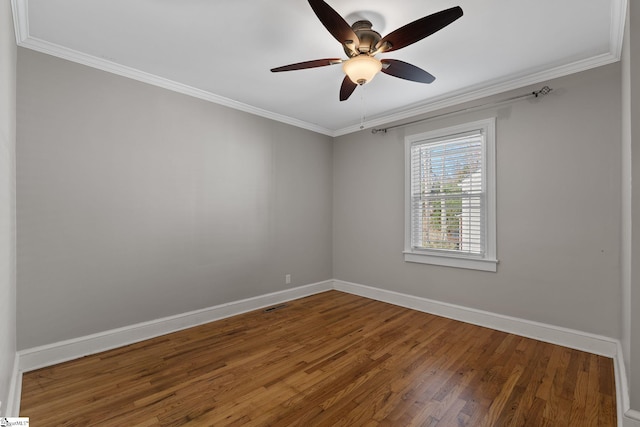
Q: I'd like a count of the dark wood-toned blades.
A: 5